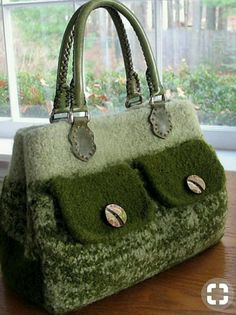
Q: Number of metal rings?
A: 4